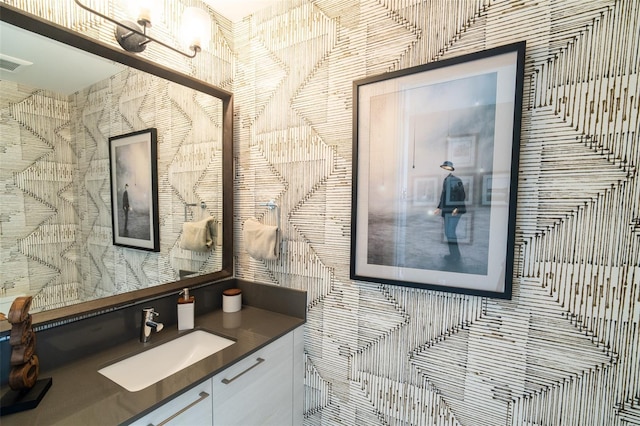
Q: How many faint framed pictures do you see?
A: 5